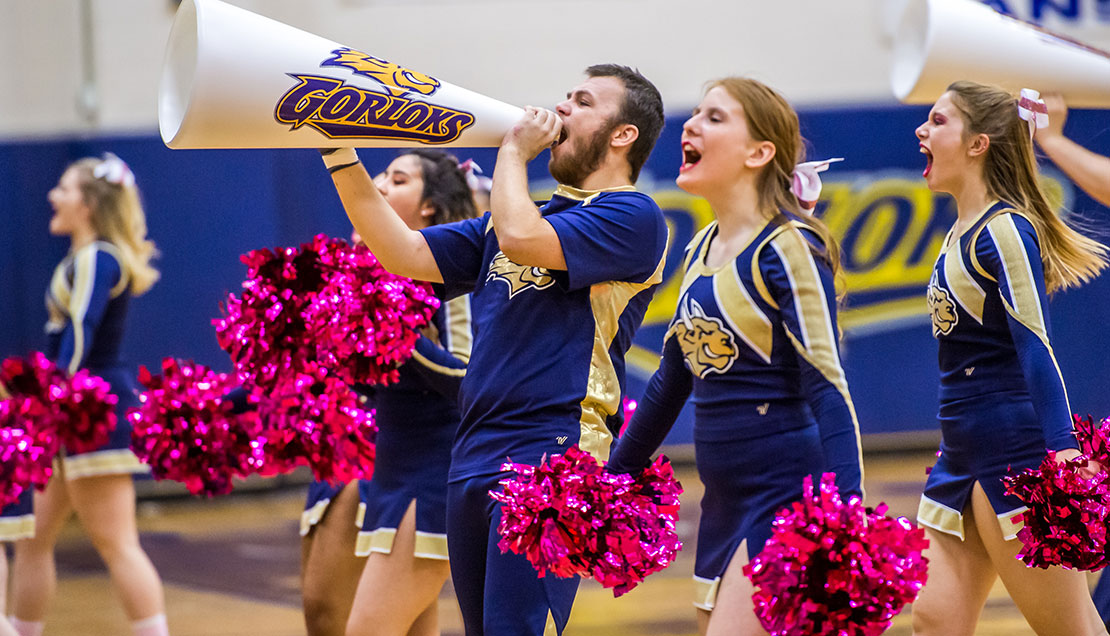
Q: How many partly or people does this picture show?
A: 8